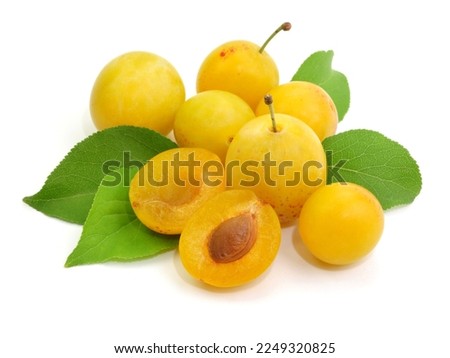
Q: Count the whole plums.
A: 6